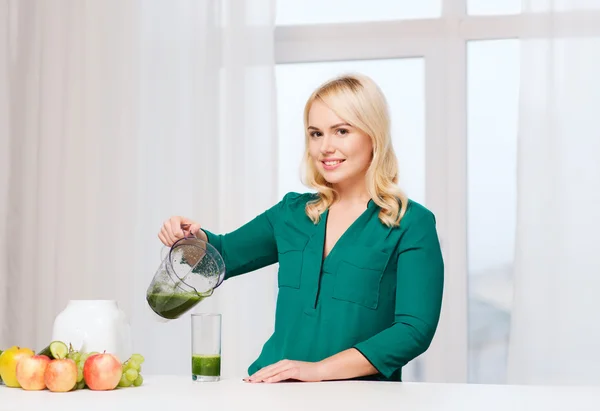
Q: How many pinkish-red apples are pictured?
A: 3